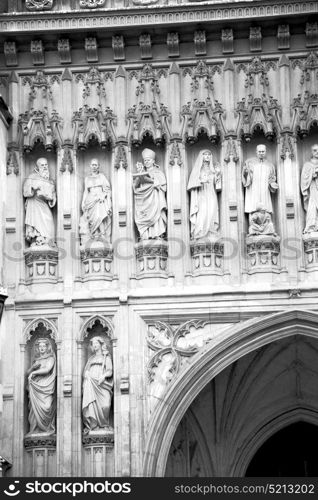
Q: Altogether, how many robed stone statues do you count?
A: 8